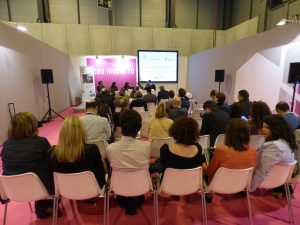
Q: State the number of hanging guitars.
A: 0